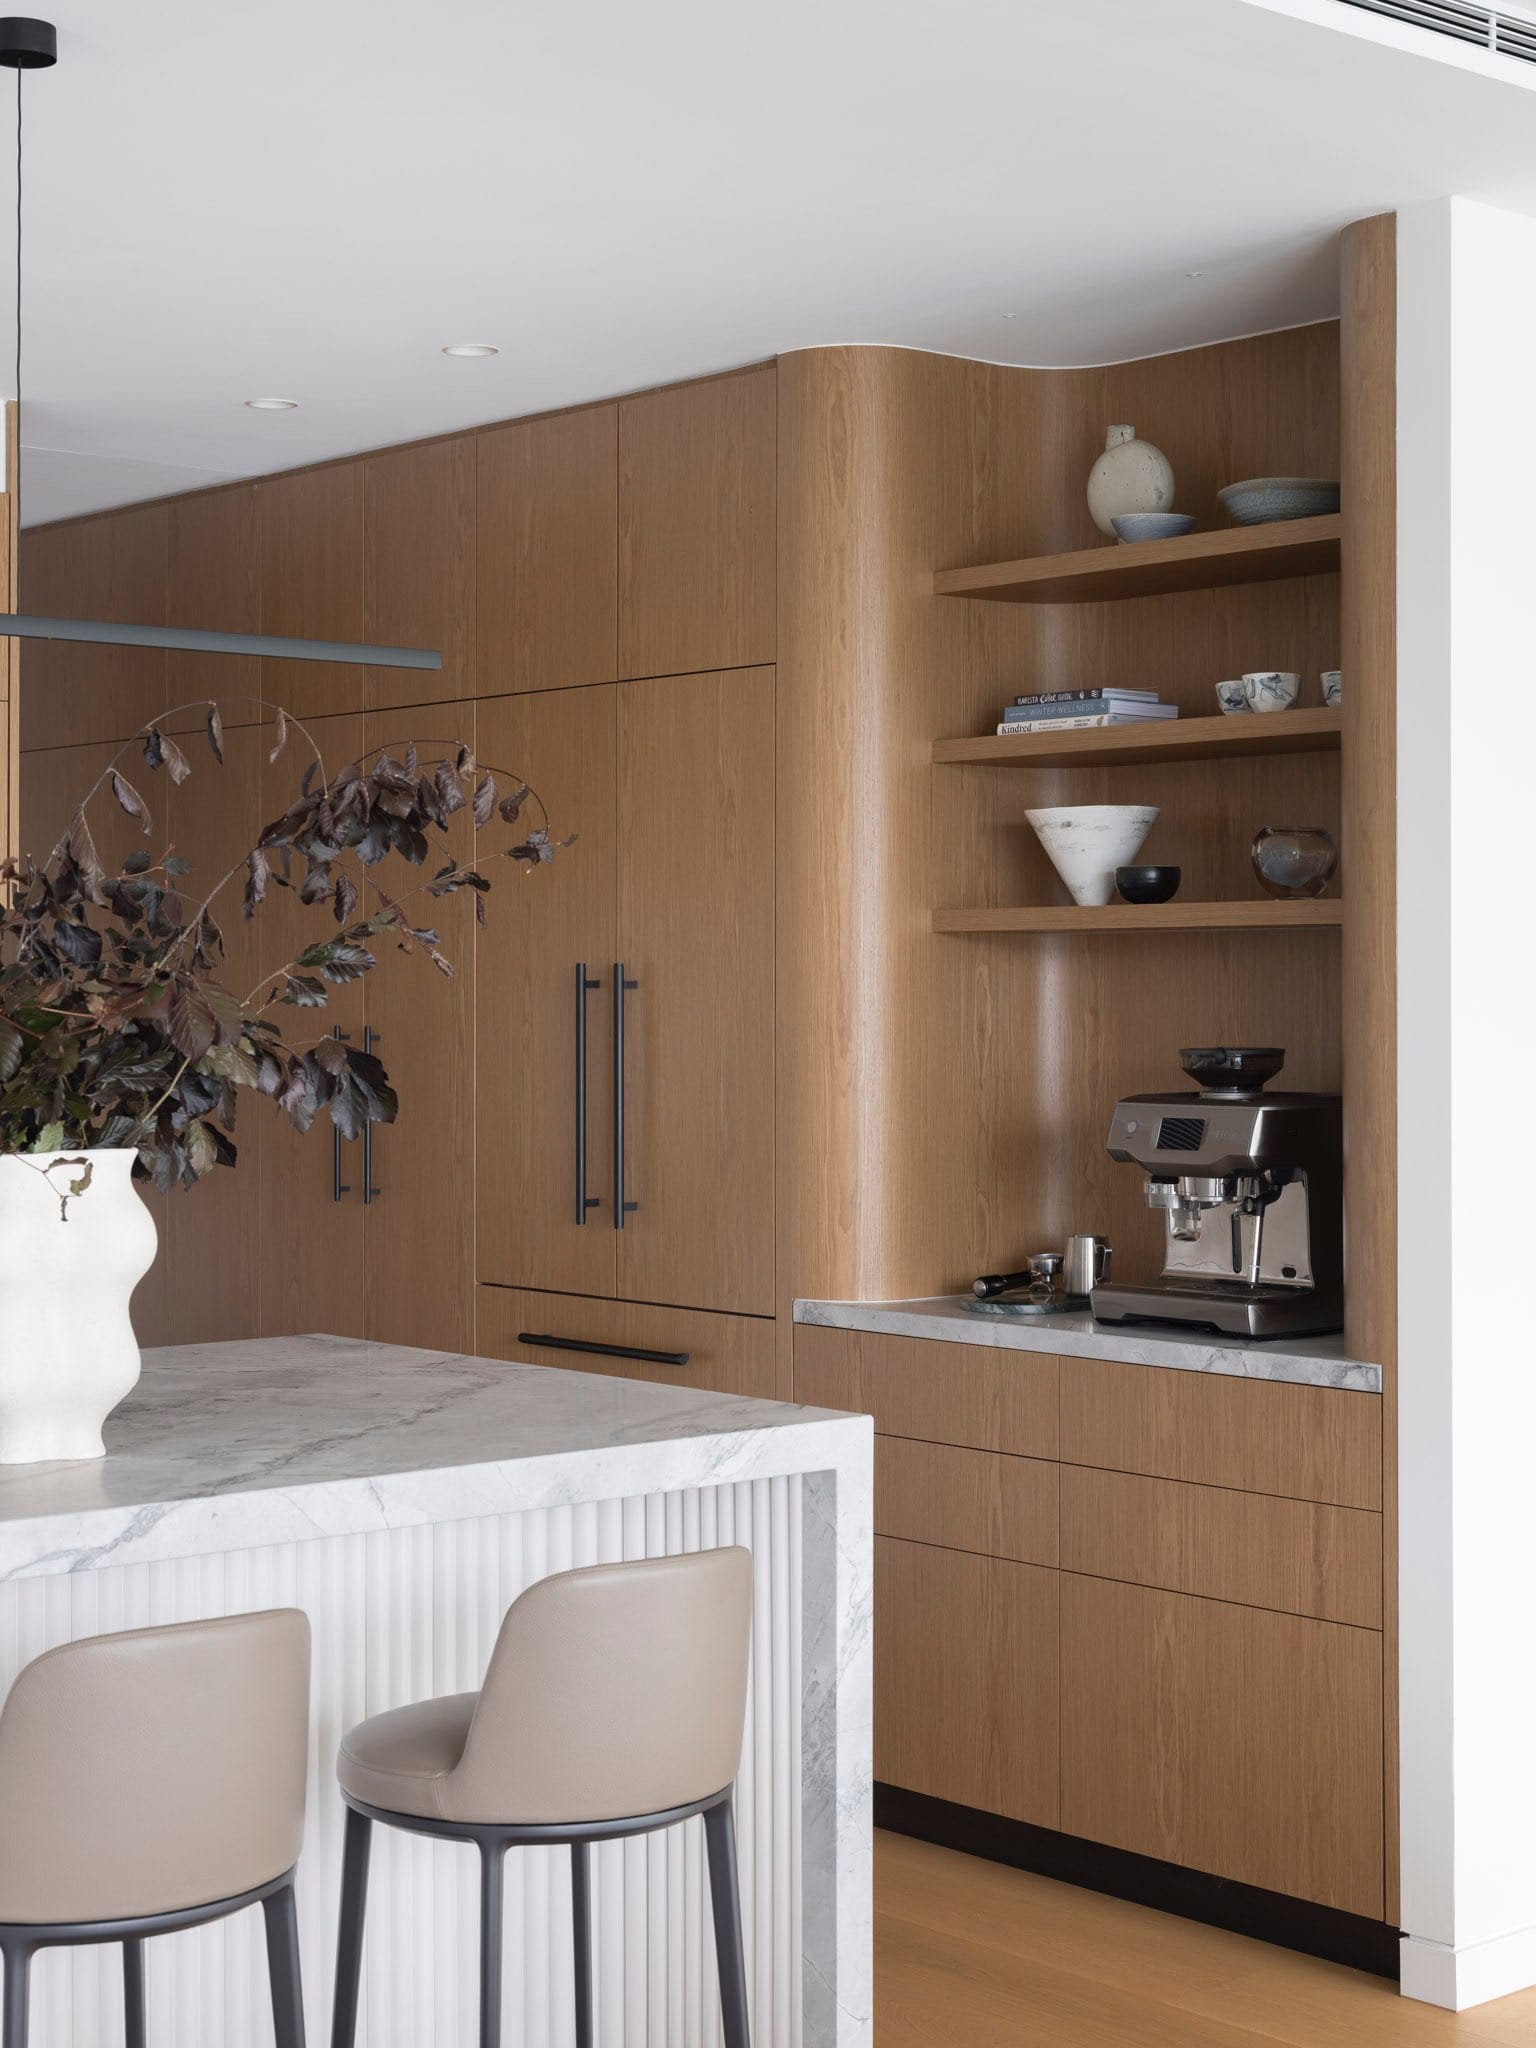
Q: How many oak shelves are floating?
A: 3